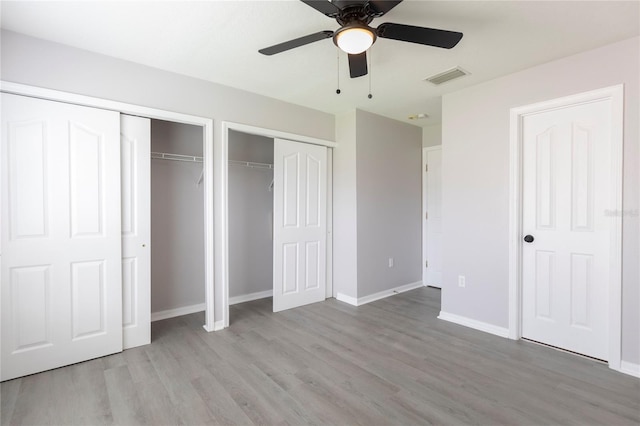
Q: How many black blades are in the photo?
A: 5